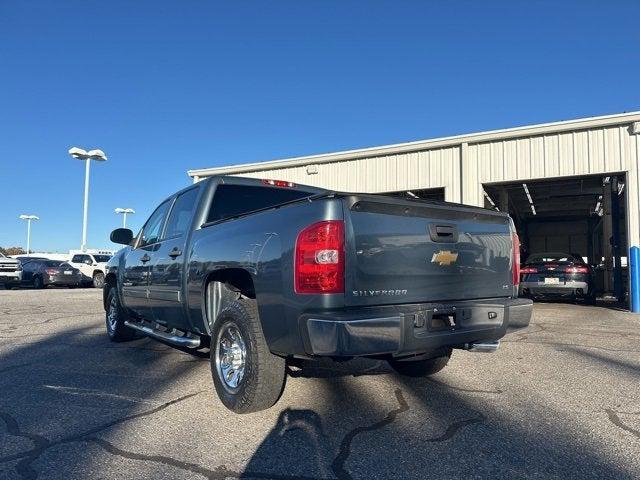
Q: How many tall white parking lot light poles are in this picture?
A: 3